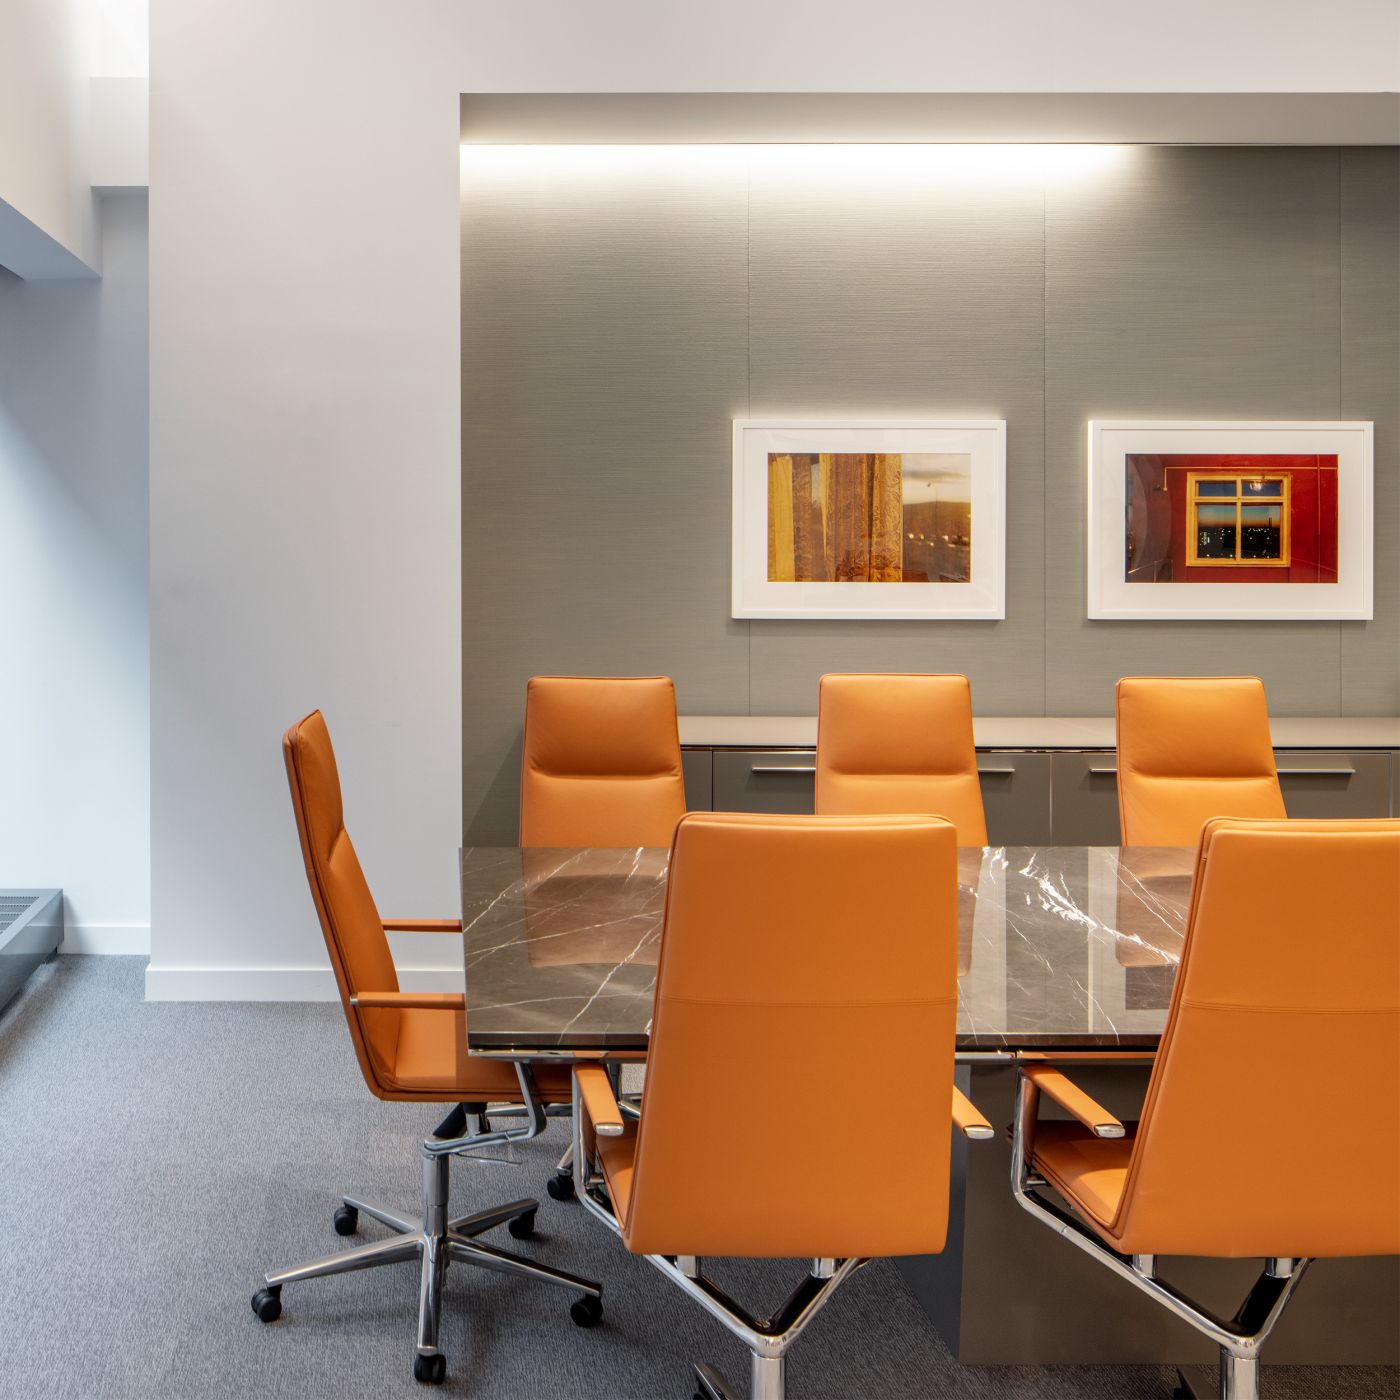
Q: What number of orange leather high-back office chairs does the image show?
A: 6